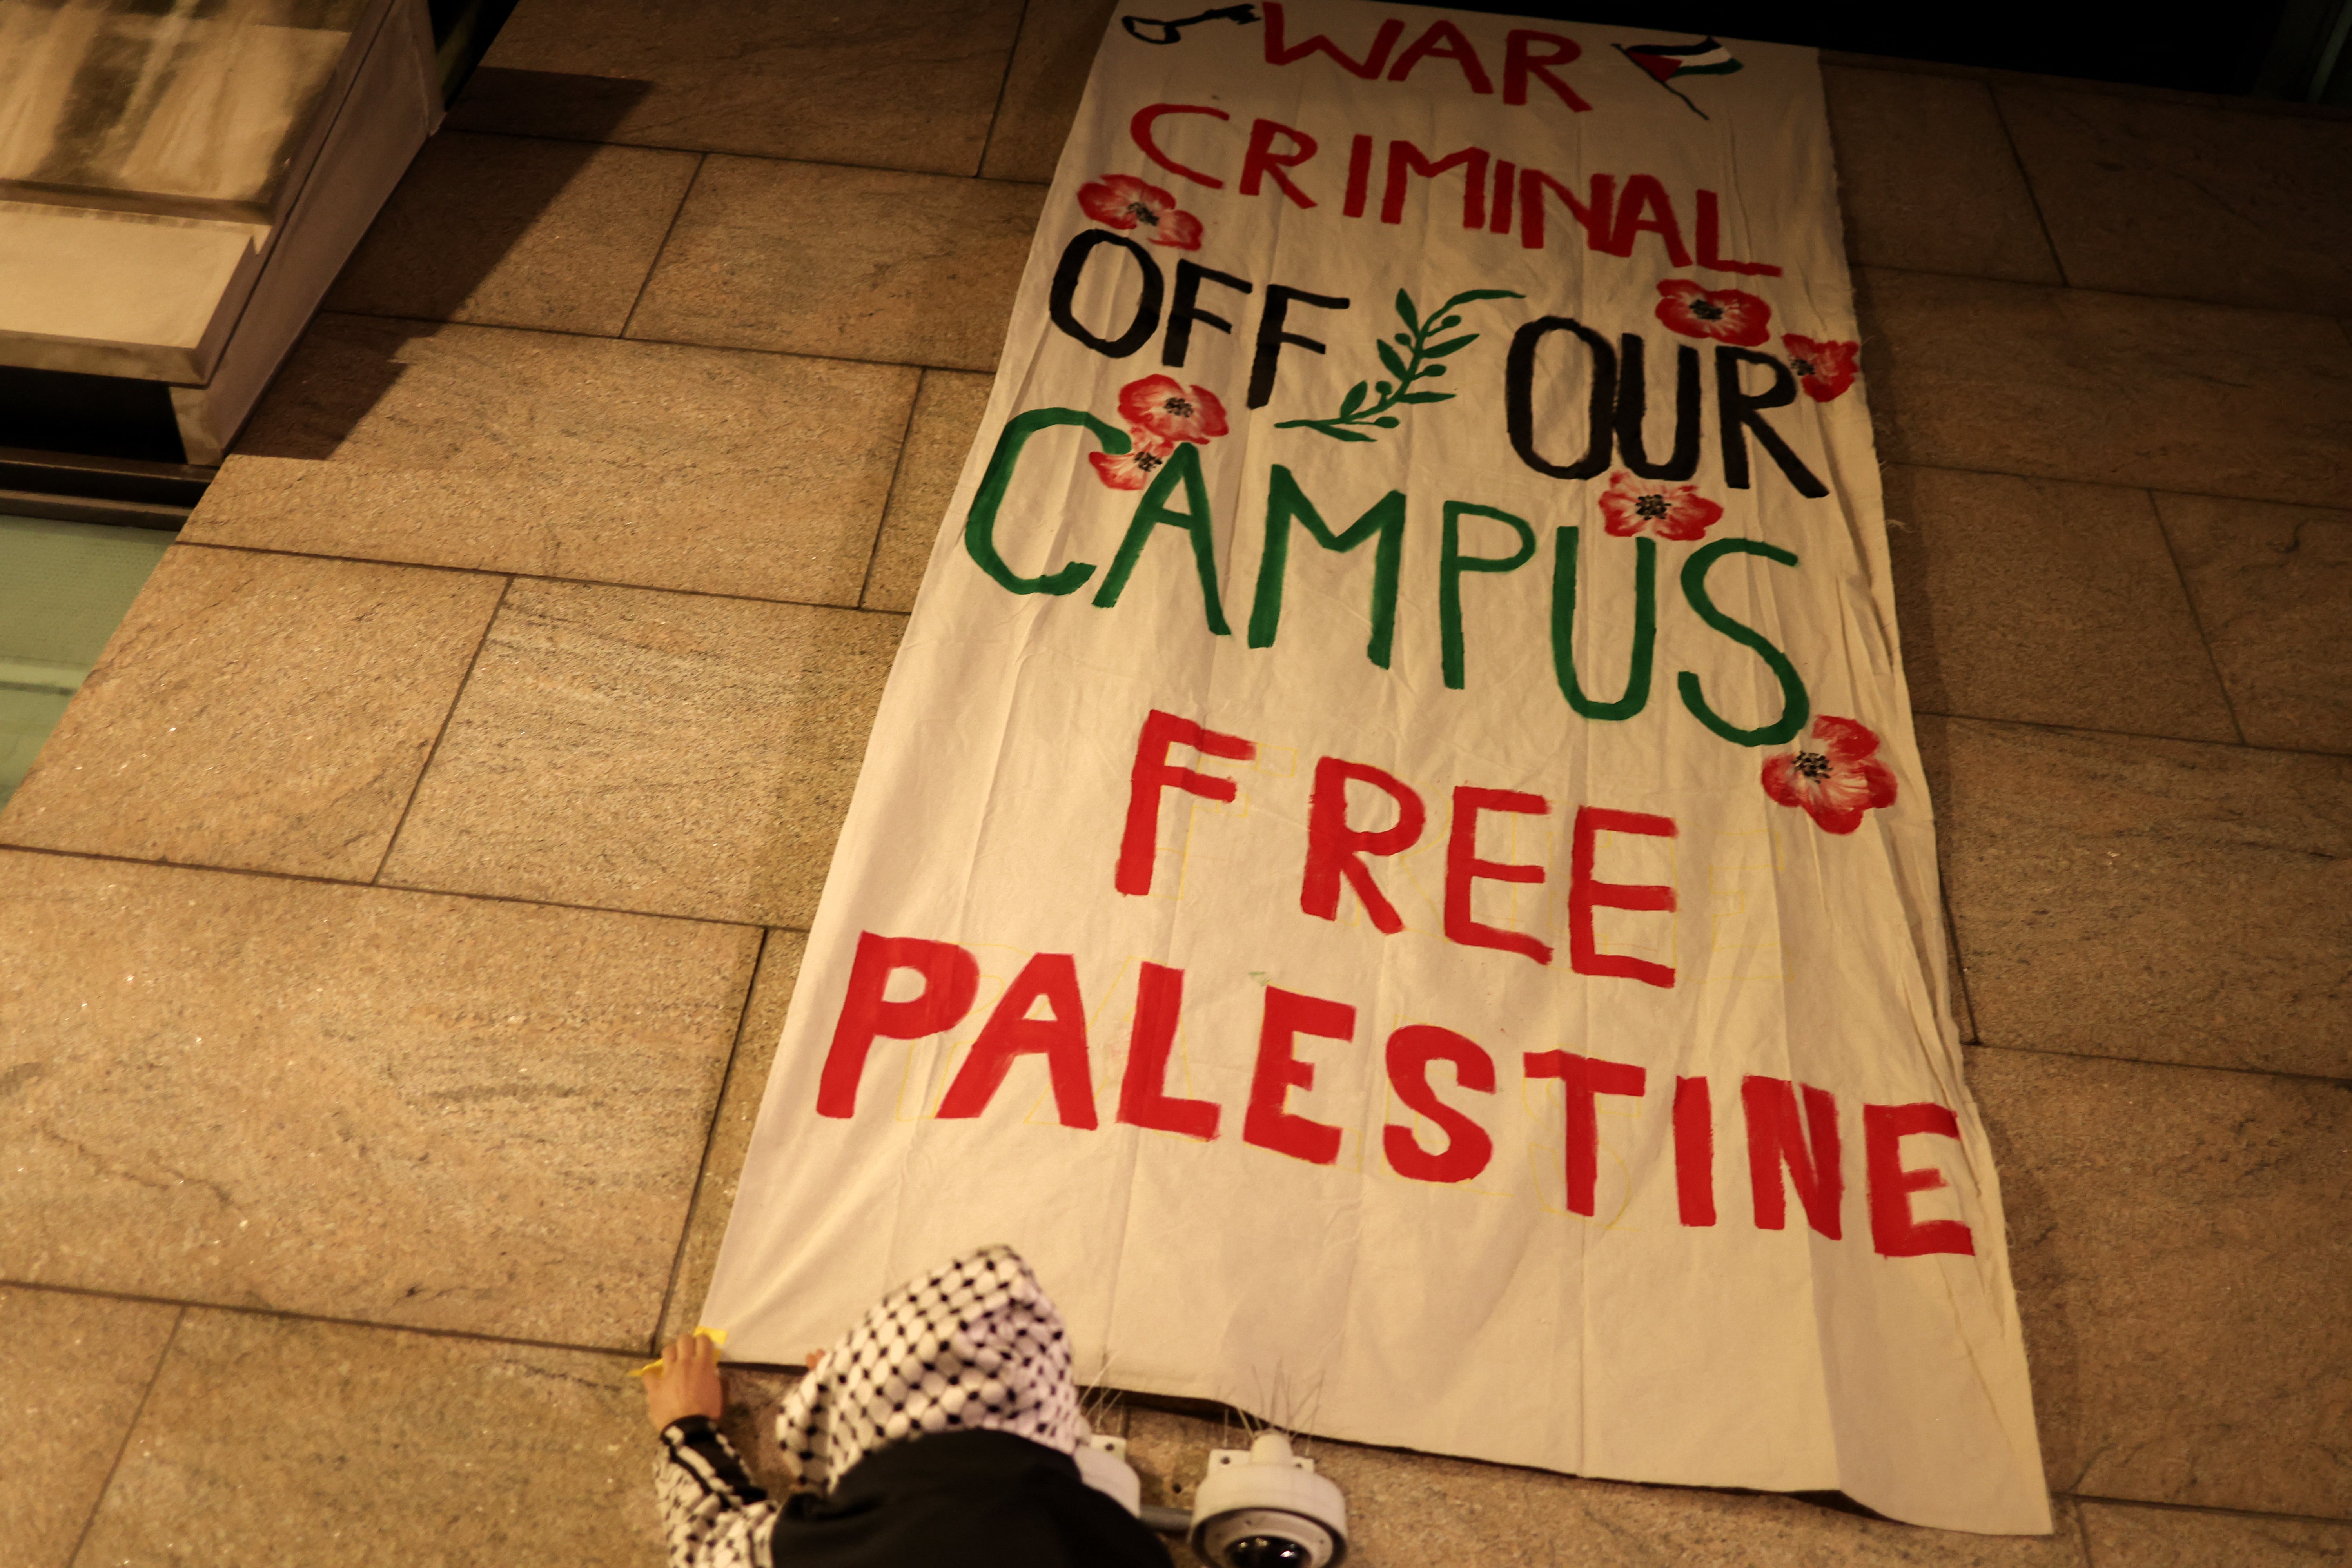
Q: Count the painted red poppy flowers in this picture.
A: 7